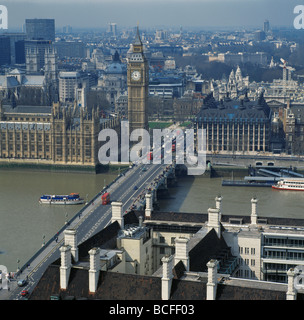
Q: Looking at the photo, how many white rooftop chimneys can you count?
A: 12